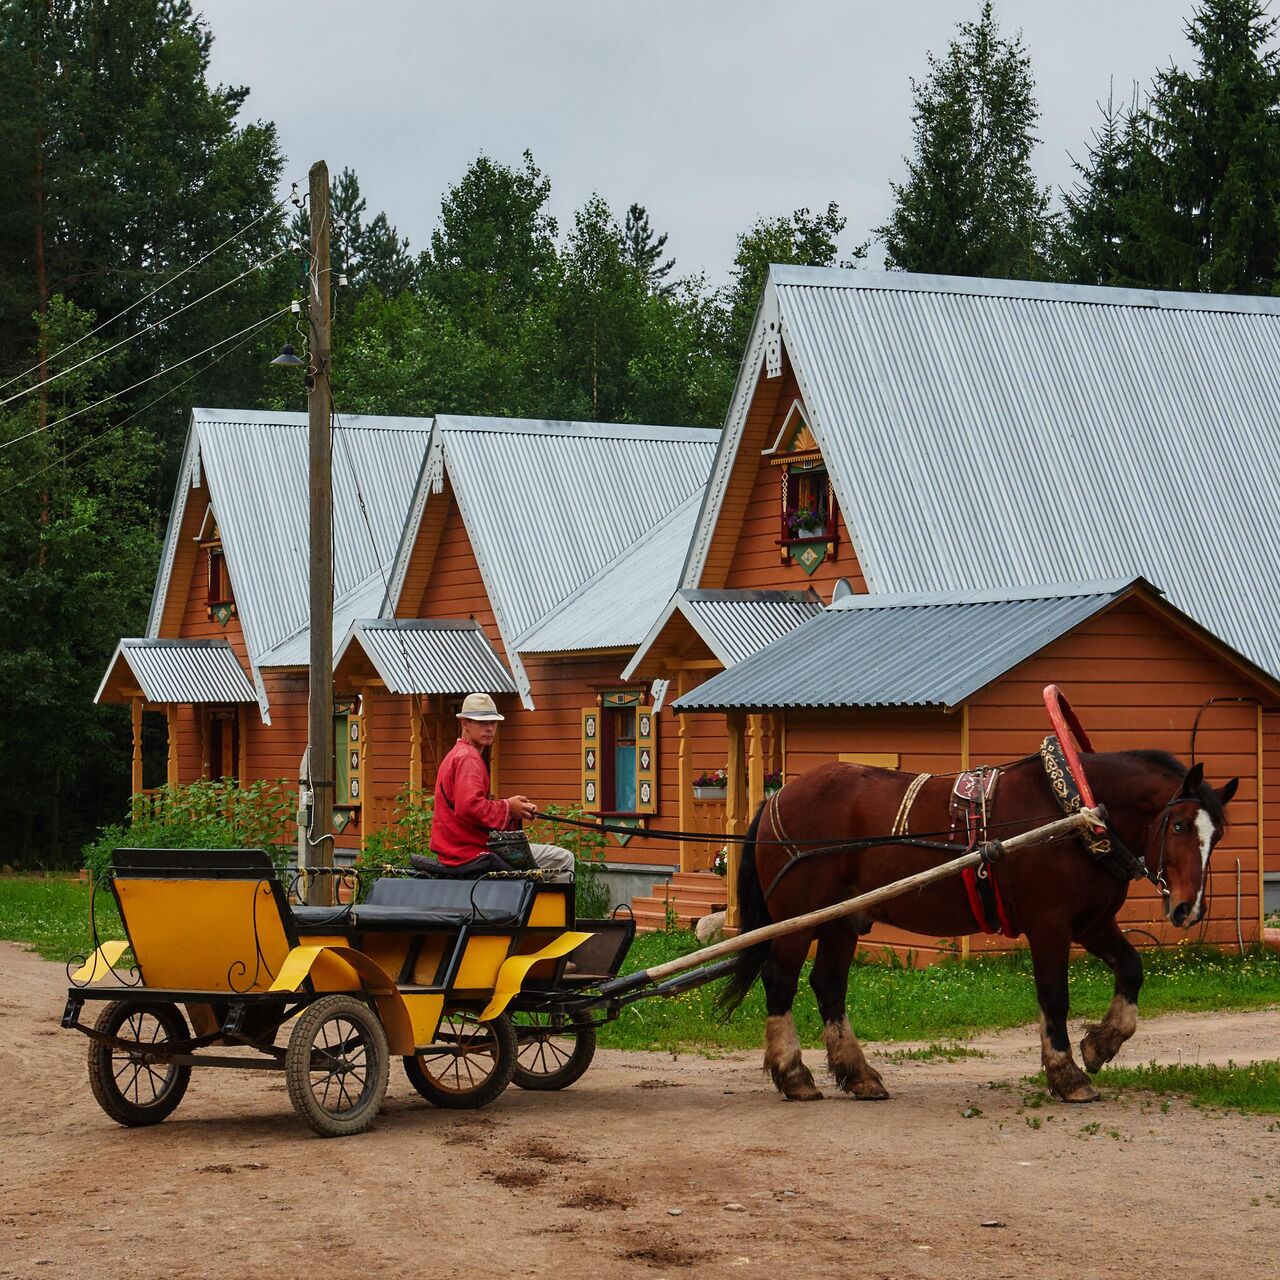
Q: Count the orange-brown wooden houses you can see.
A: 3